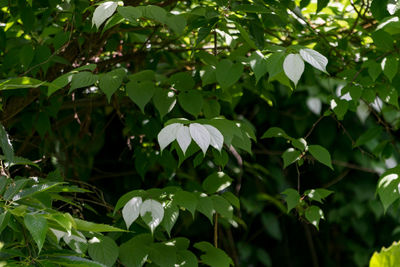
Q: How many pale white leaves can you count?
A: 9